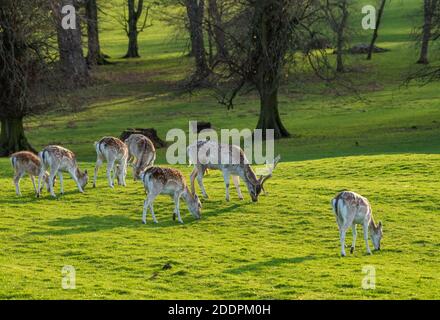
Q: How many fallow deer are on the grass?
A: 7